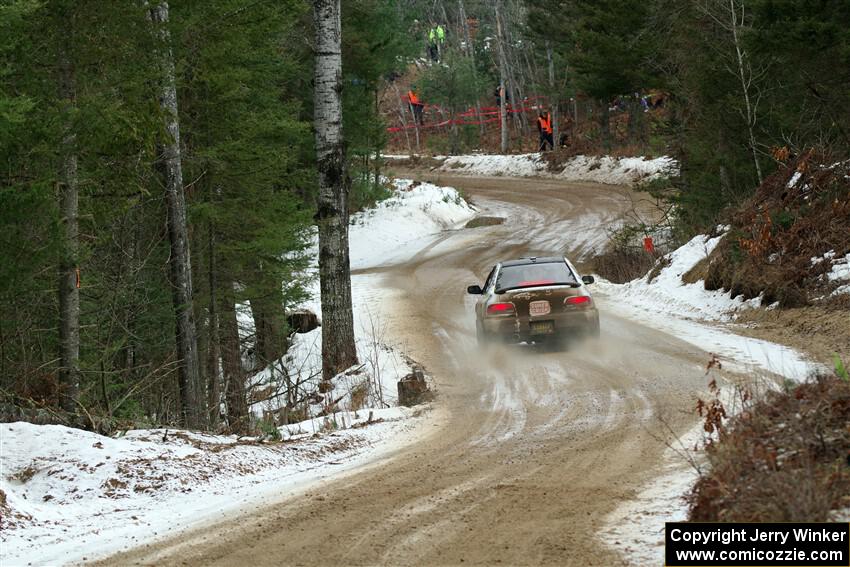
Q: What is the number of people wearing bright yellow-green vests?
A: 2